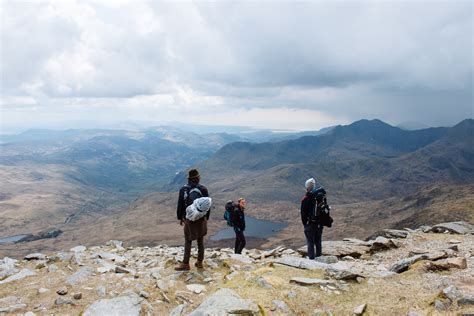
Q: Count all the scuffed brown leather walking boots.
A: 2